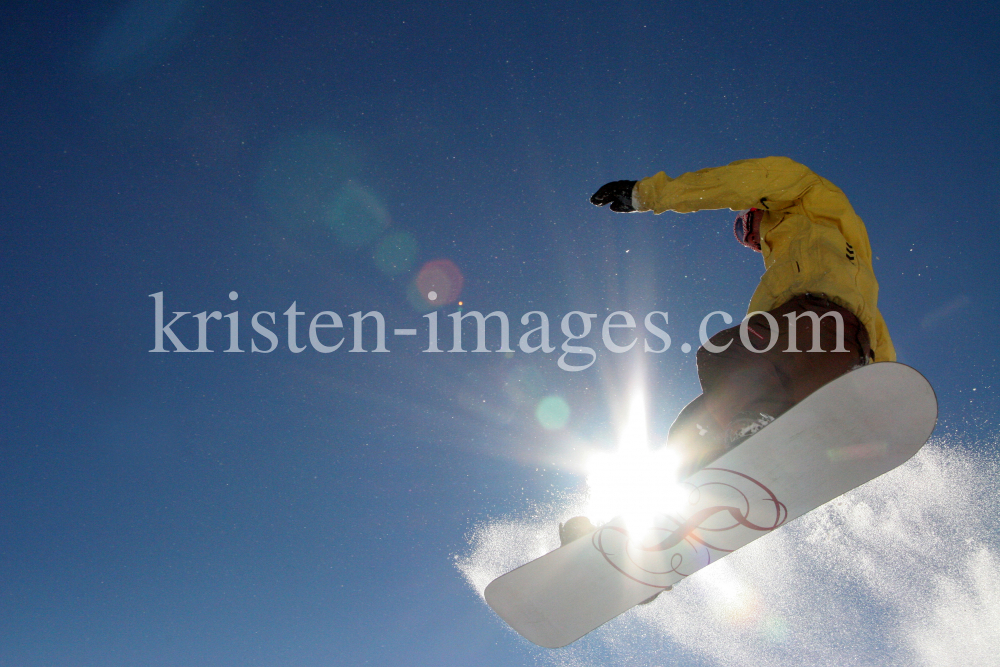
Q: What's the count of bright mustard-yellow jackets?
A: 1